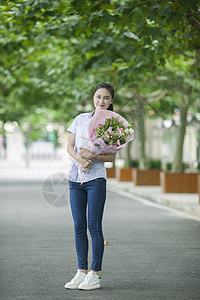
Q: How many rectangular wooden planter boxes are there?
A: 4